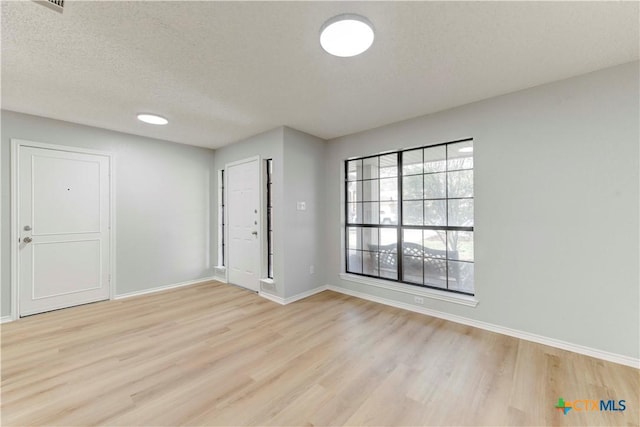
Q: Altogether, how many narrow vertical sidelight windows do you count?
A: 2